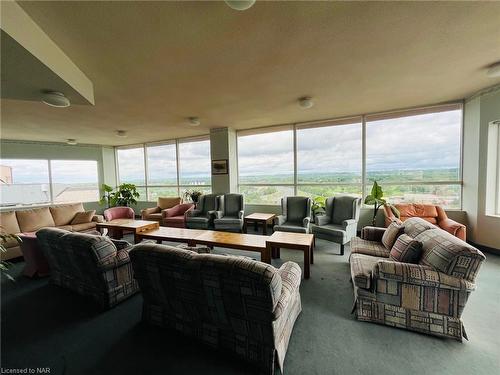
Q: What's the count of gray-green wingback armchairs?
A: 4